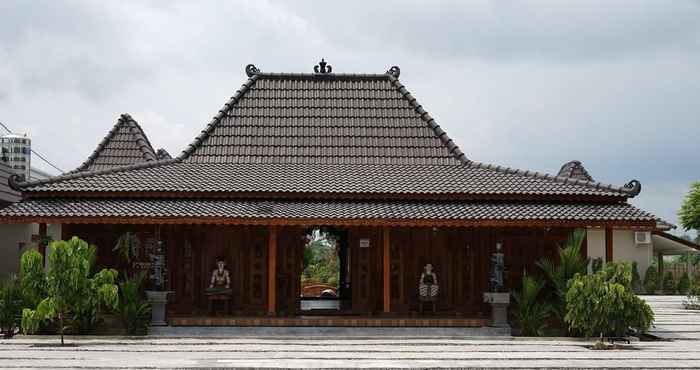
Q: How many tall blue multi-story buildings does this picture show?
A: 0